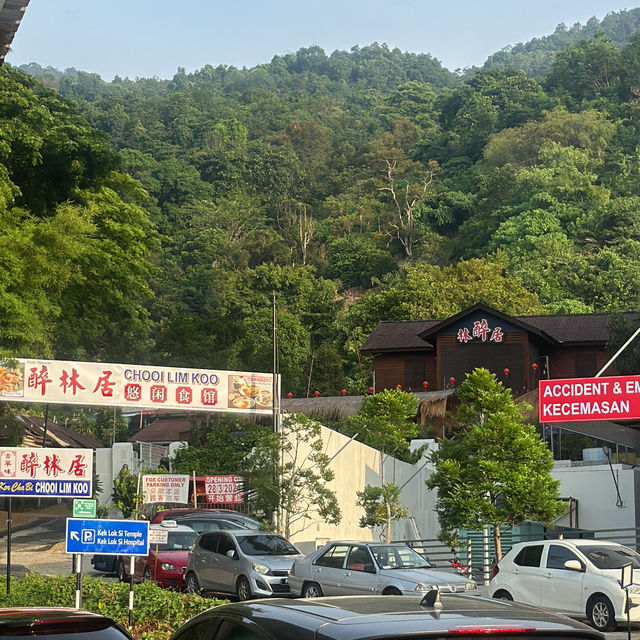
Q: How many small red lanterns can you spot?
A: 9